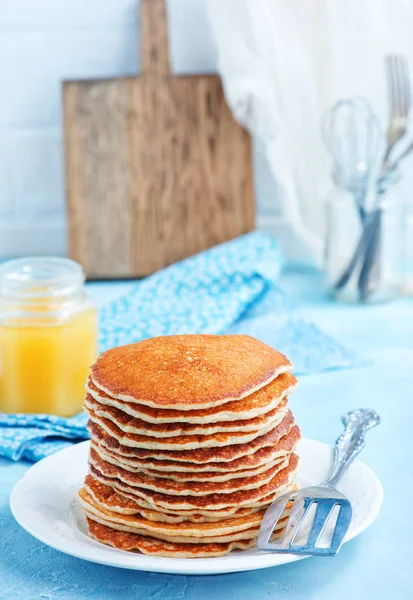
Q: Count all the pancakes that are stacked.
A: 14